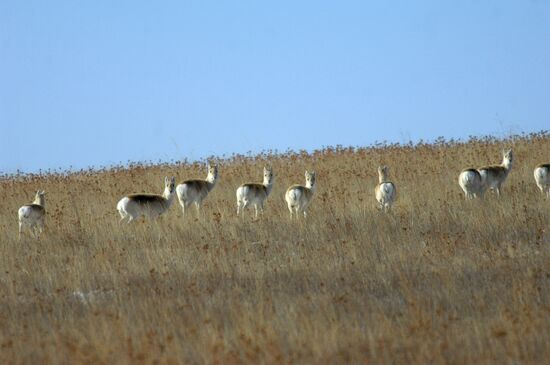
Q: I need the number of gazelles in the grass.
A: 9